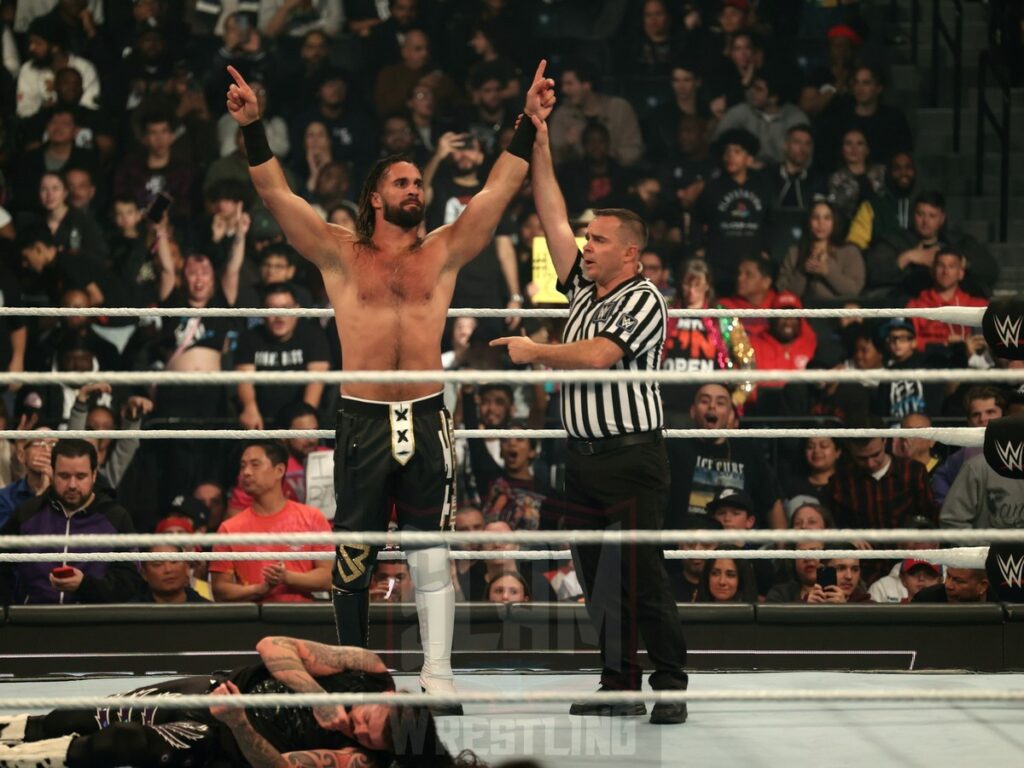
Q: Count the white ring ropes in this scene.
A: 6